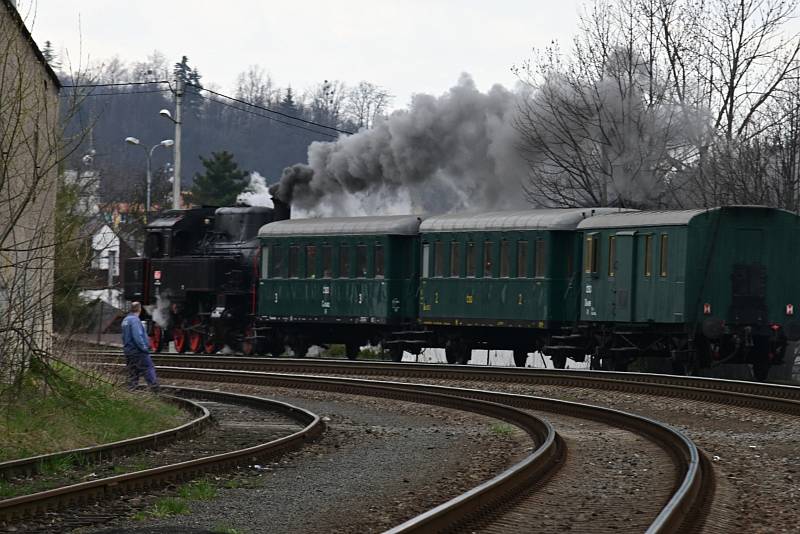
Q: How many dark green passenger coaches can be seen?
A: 3